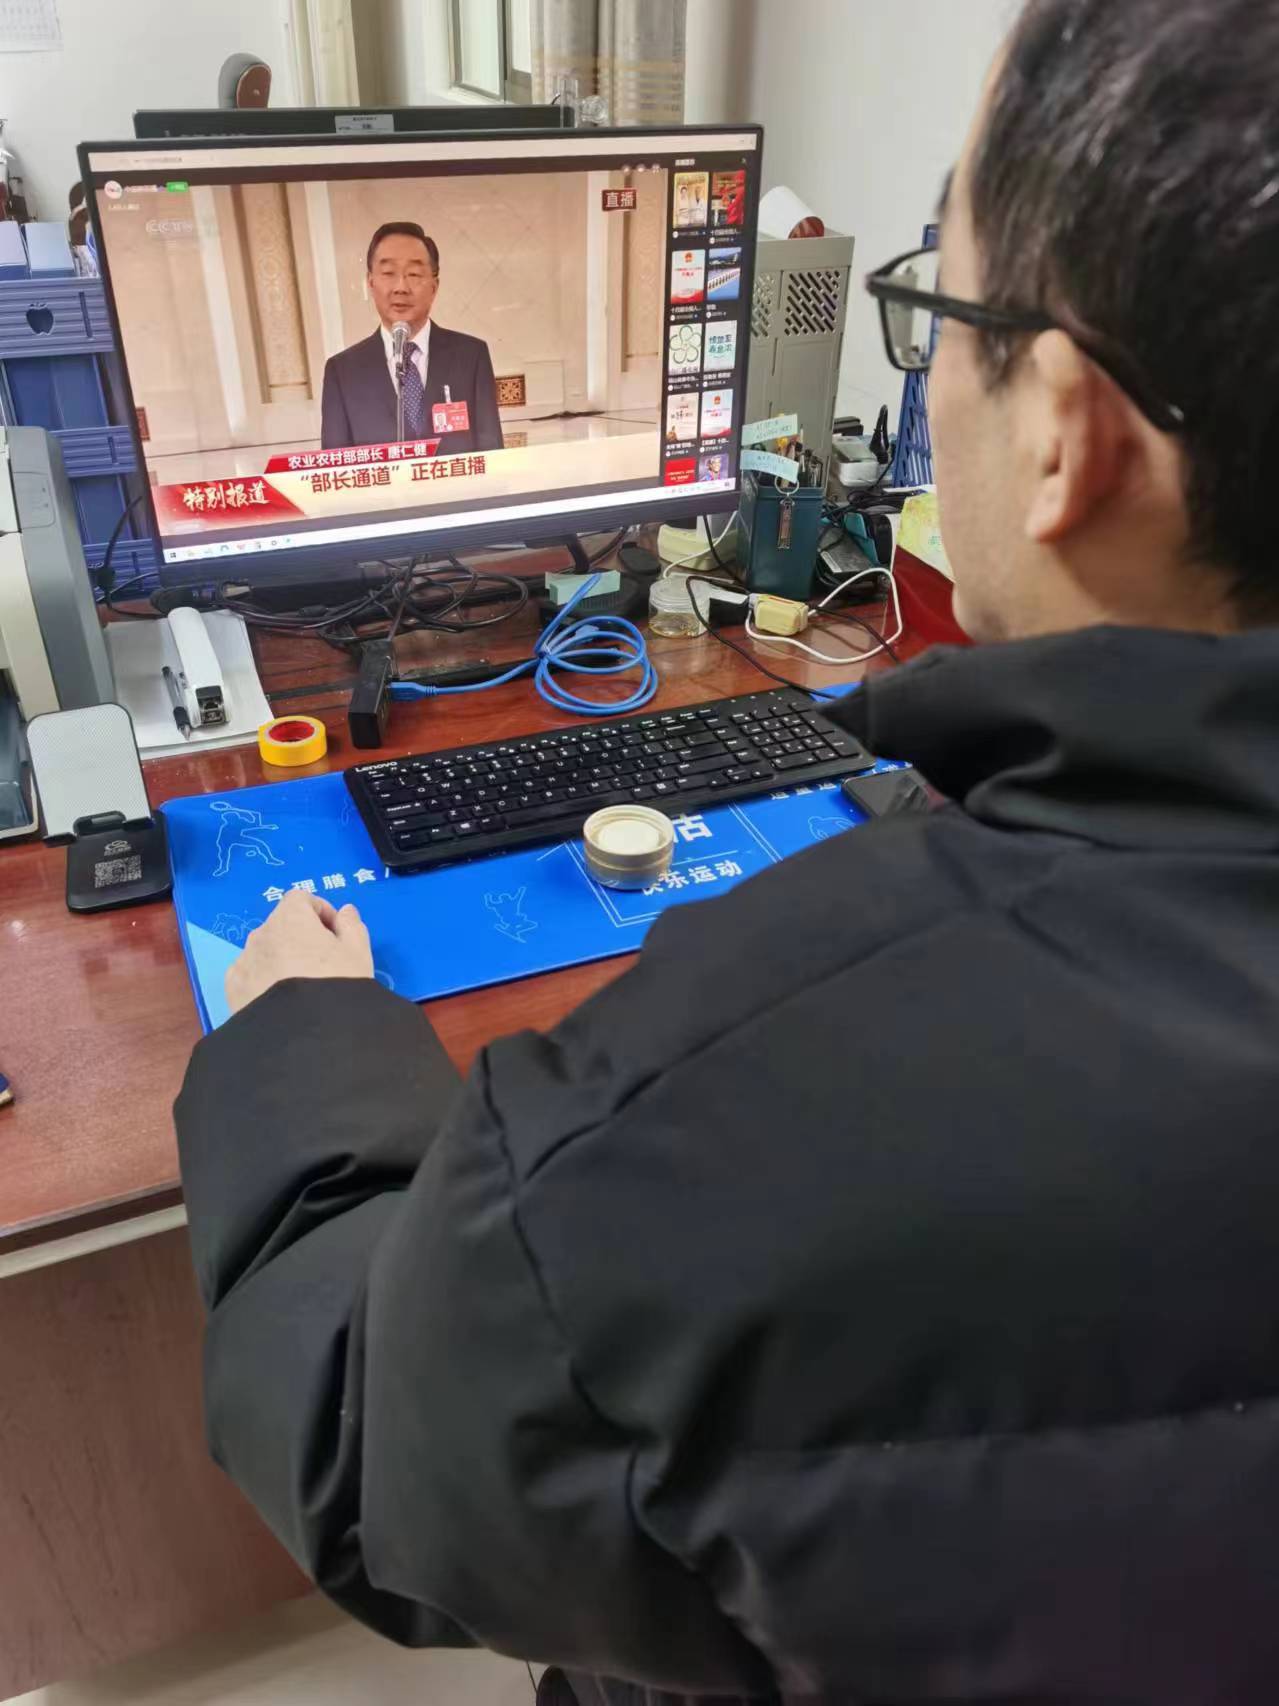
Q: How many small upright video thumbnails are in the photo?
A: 10